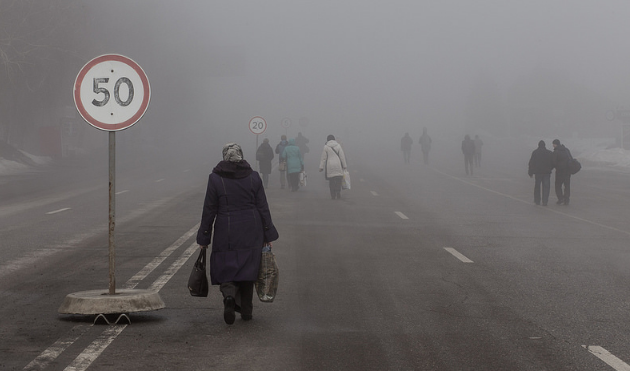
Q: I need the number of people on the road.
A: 12